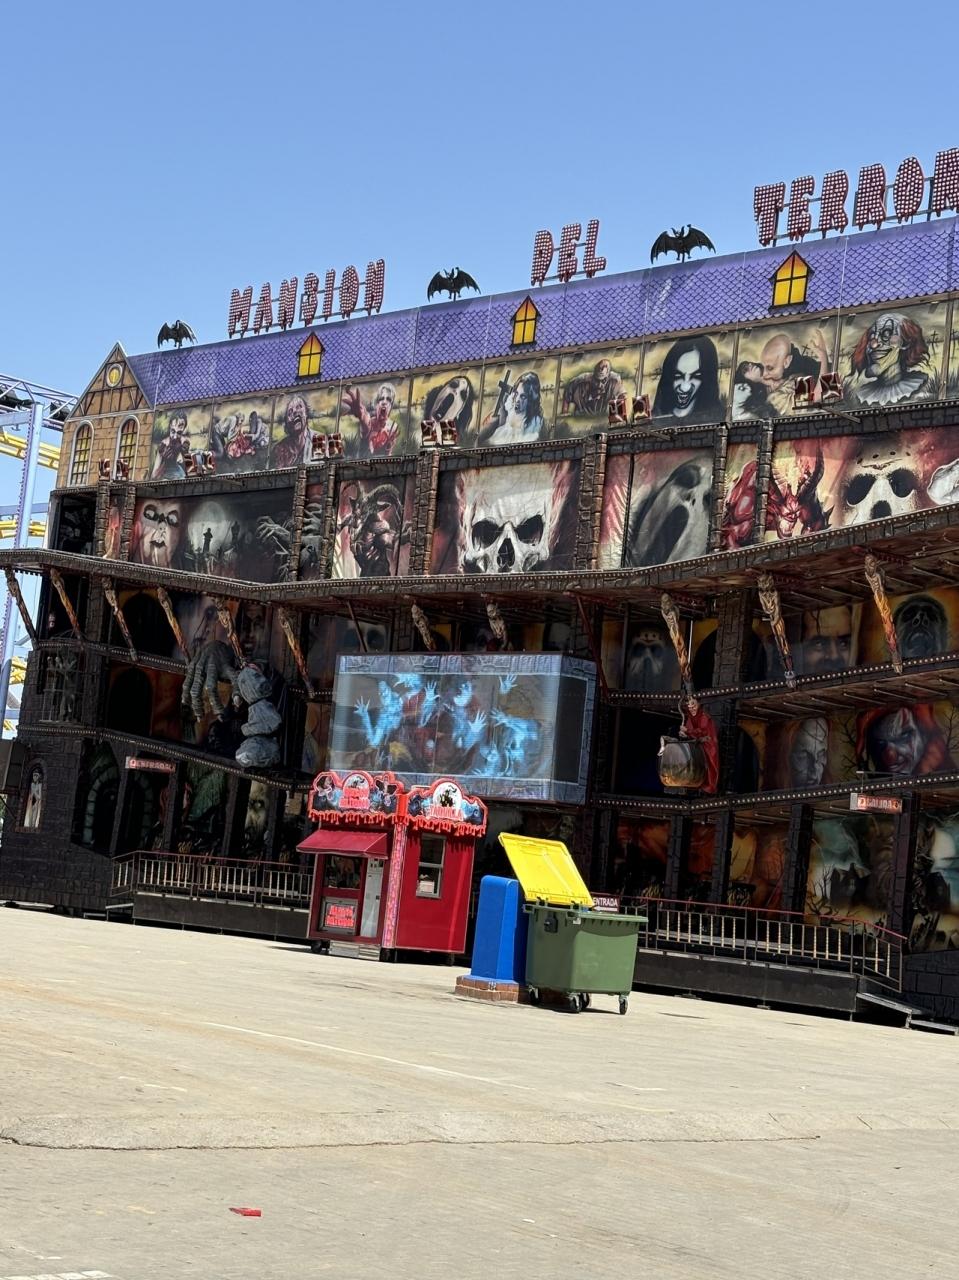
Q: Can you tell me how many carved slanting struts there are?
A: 11